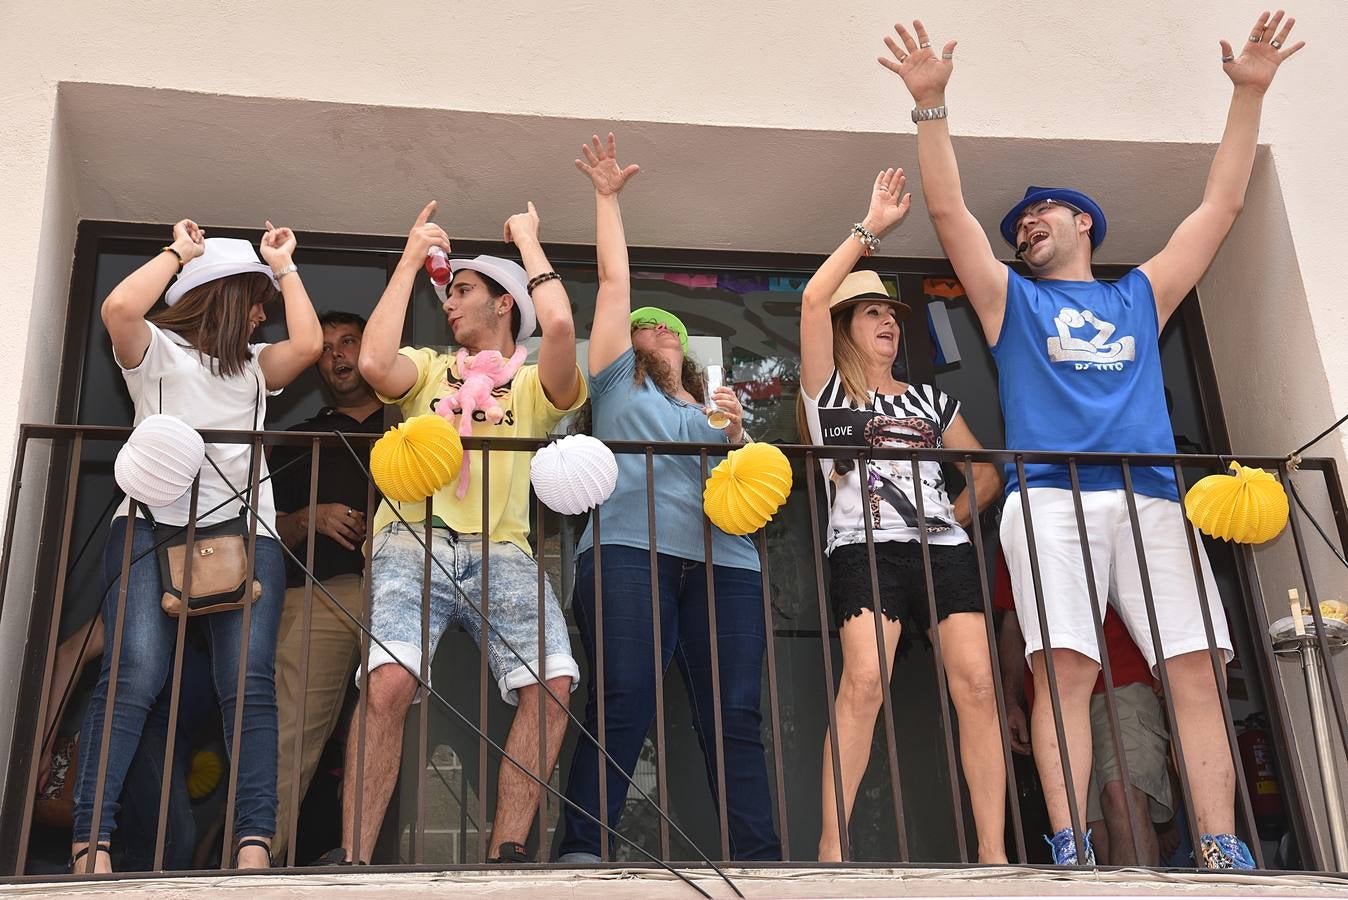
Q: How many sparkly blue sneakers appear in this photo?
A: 2